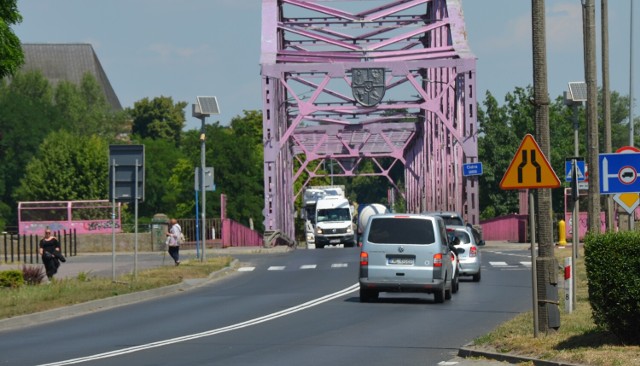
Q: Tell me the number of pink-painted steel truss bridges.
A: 1